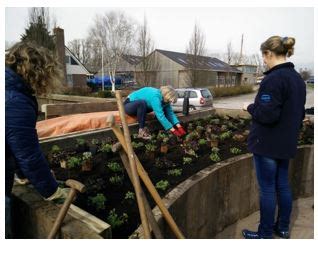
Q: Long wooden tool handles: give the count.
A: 4